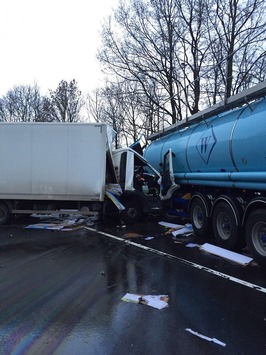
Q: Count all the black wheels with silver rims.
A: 3